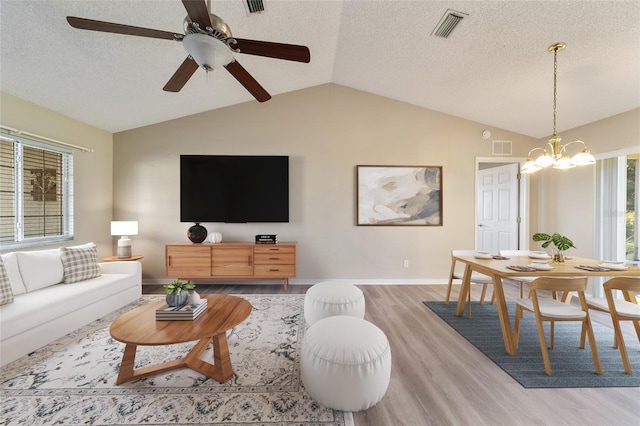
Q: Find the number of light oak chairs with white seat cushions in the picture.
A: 4